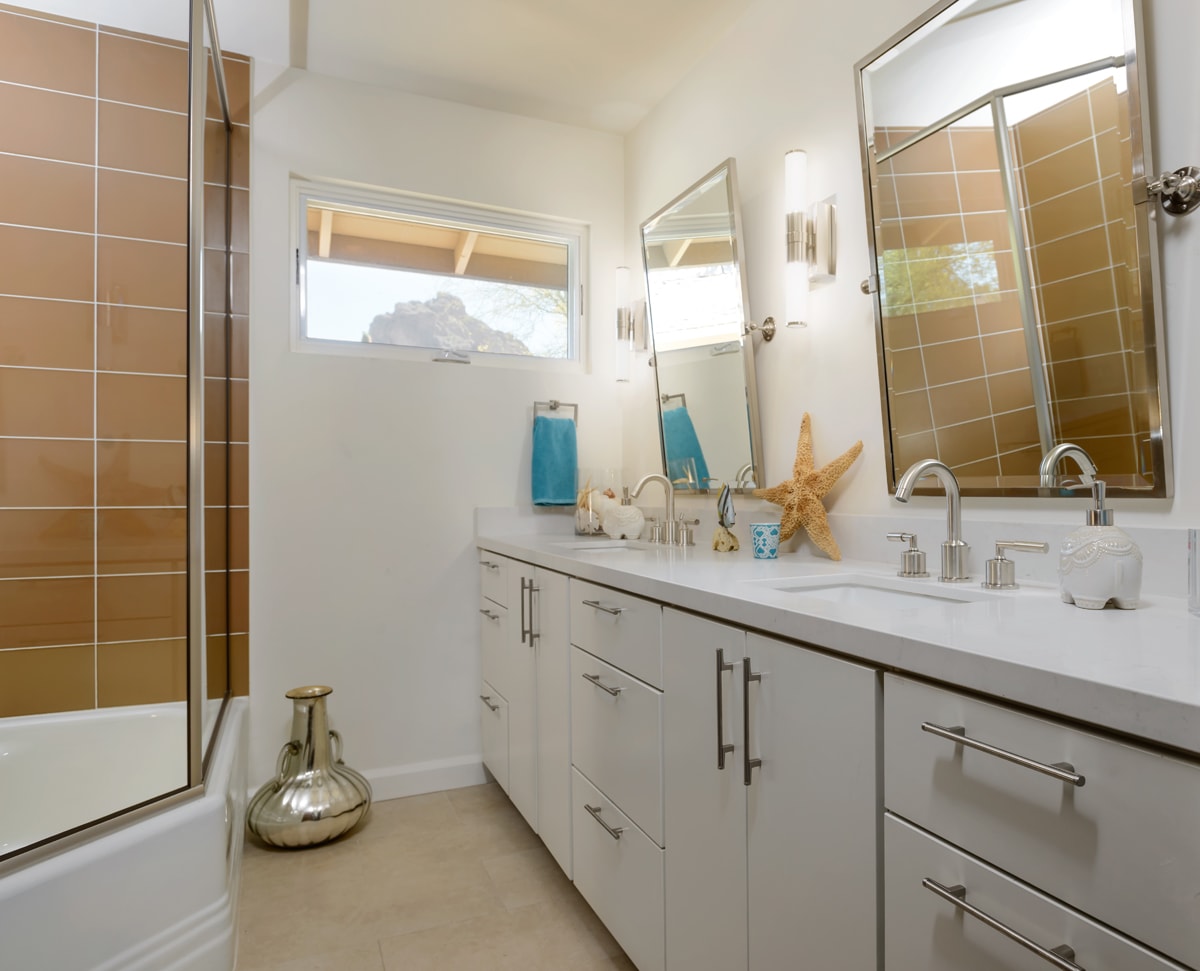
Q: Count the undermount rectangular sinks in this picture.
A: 2